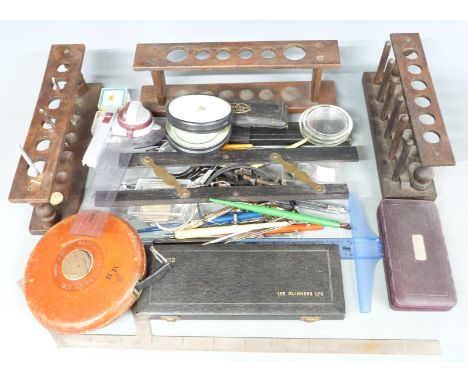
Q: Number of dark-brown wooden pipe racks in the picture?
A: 3